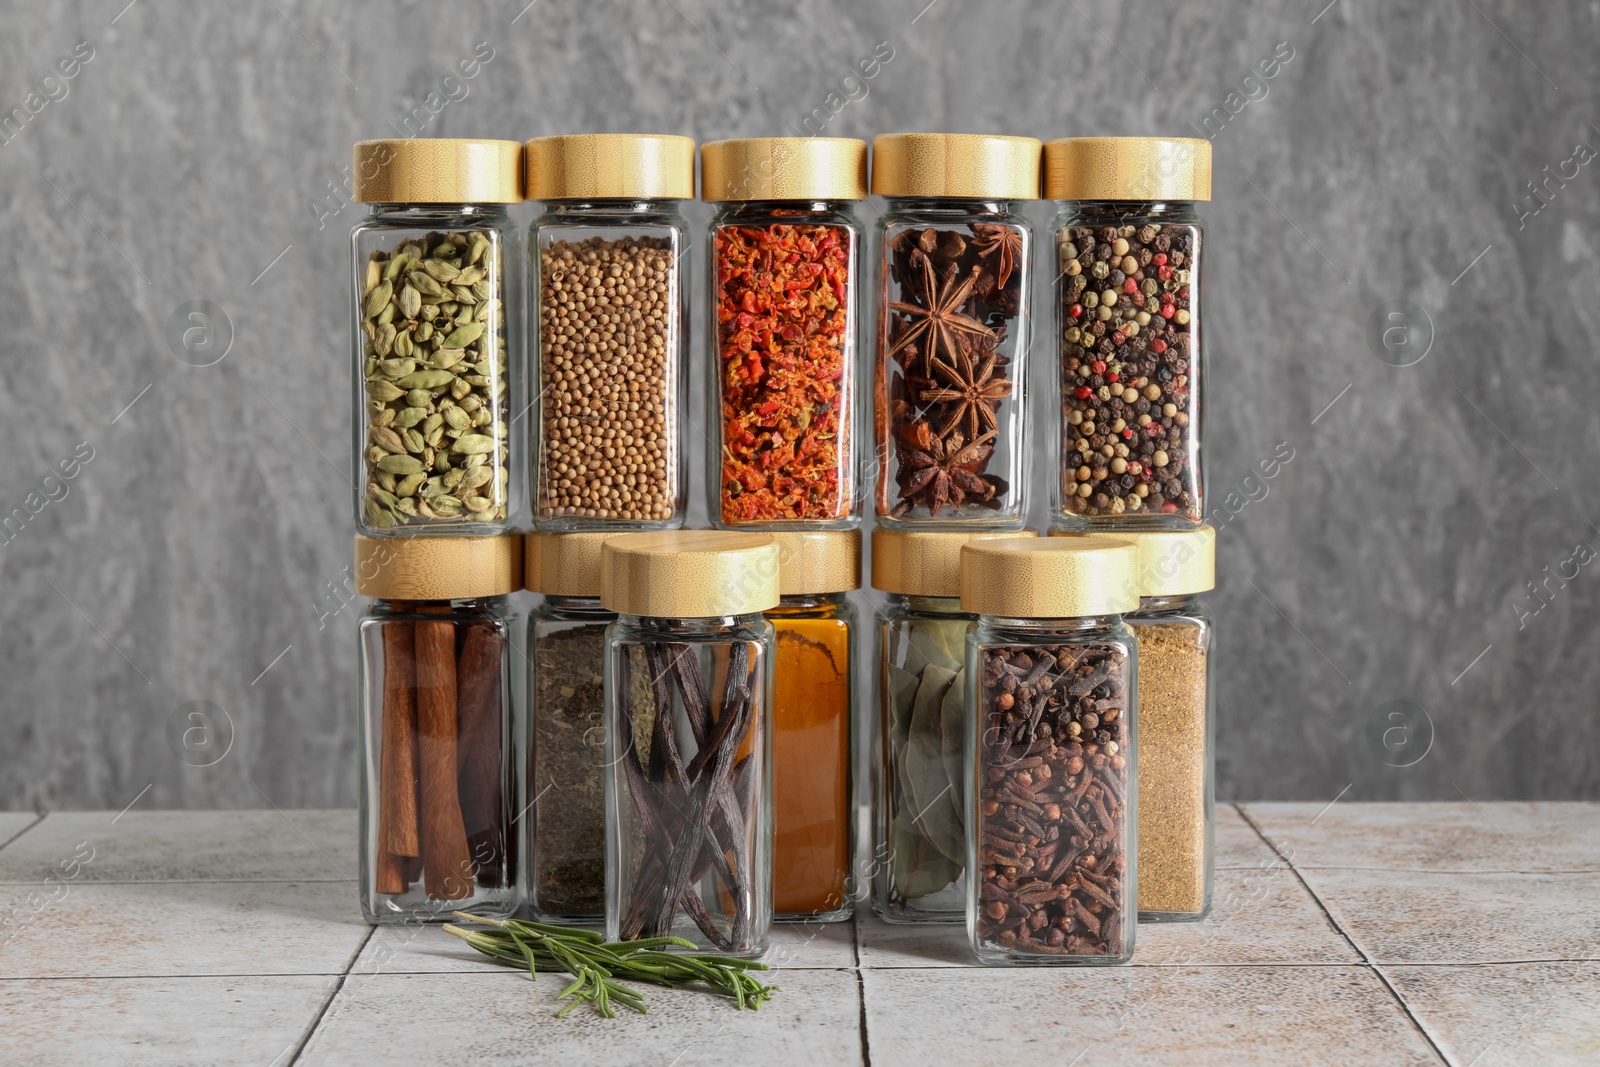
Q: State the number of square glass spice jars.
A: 12